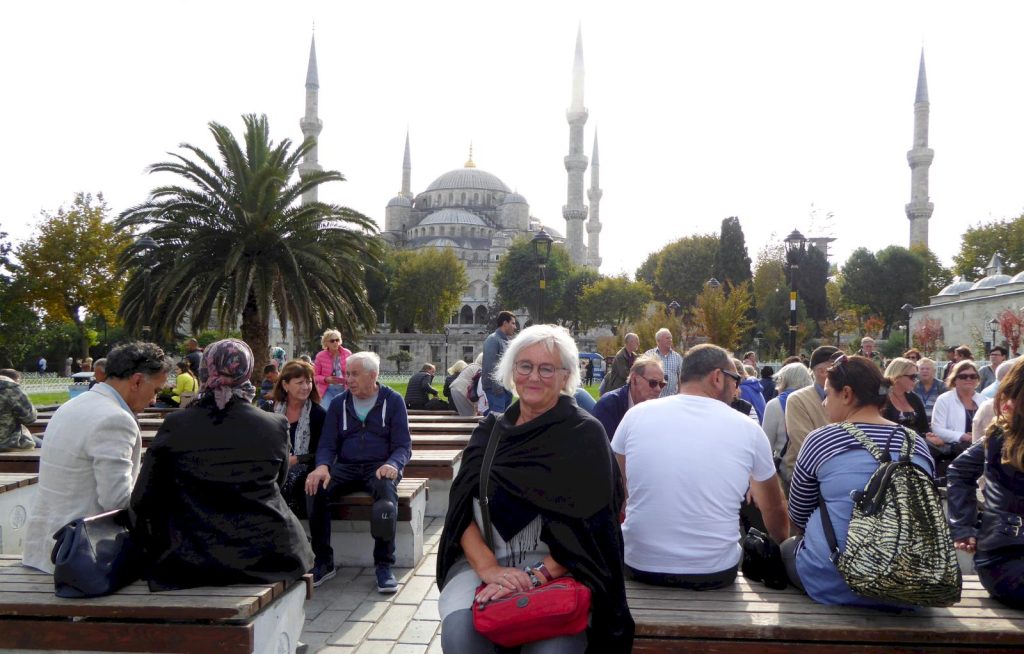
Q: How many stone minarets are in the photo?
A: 5